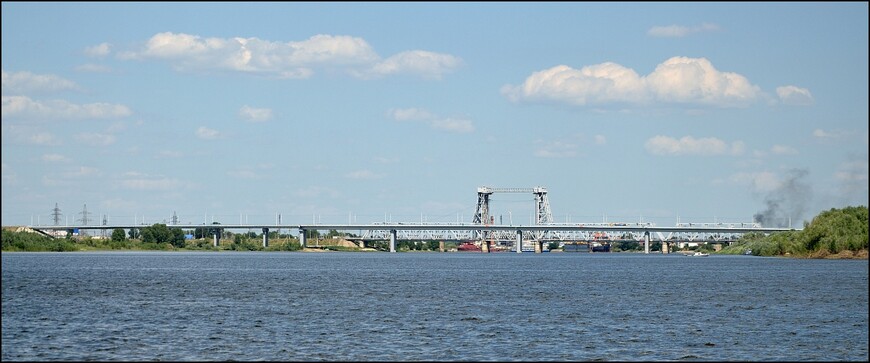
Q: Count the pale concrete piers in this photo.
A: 6